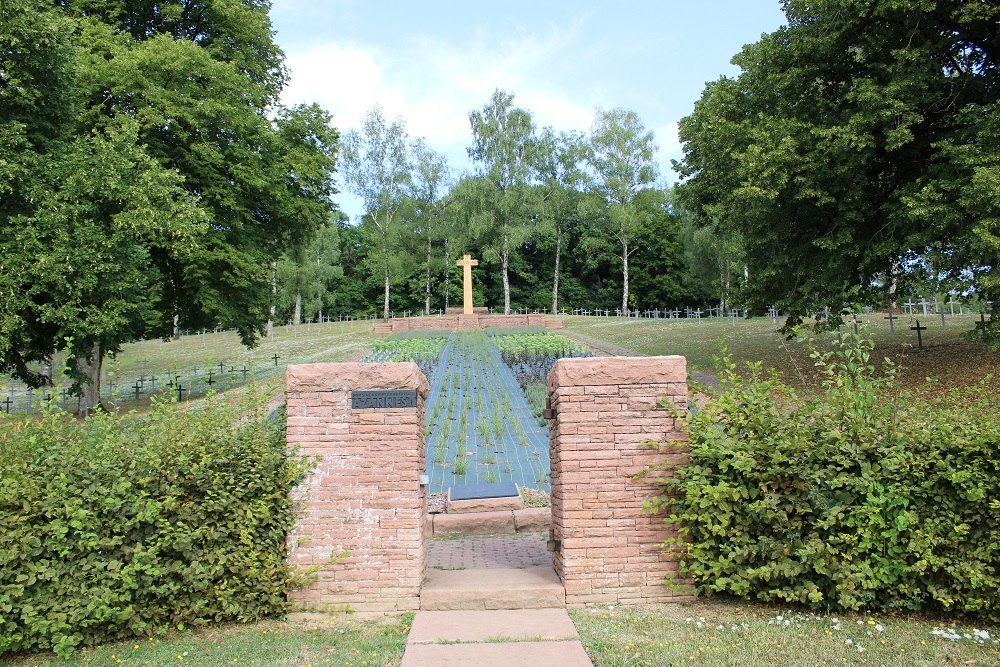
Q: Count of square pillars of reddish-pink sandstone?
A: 2